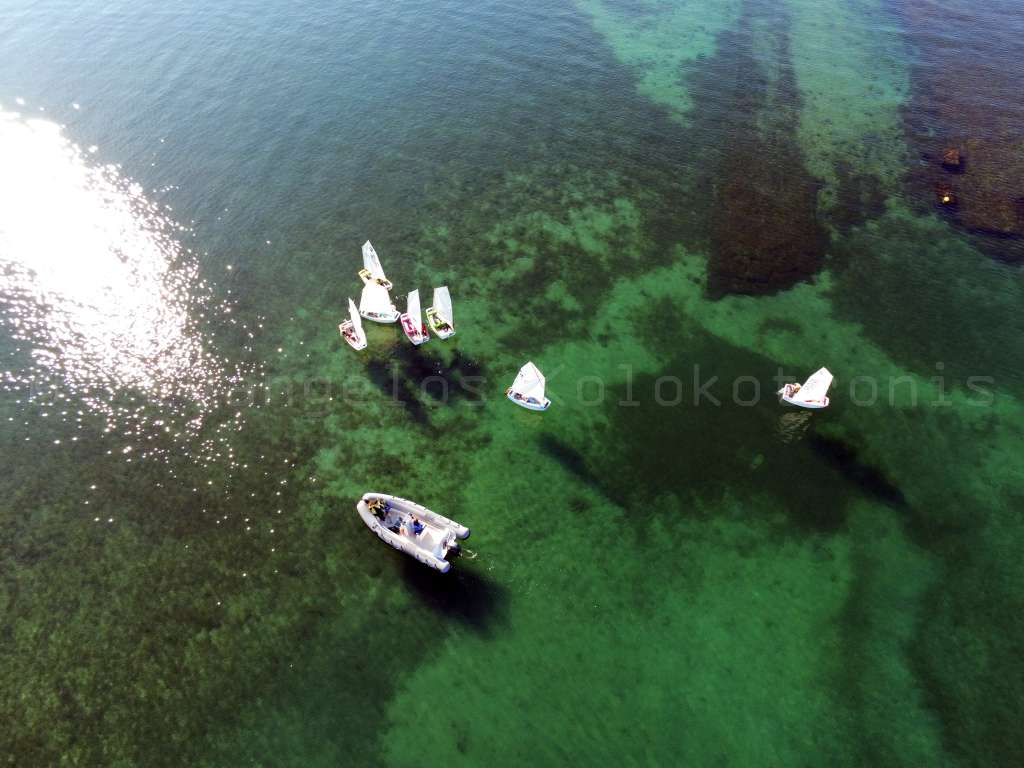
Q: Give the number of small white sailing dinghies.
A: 7